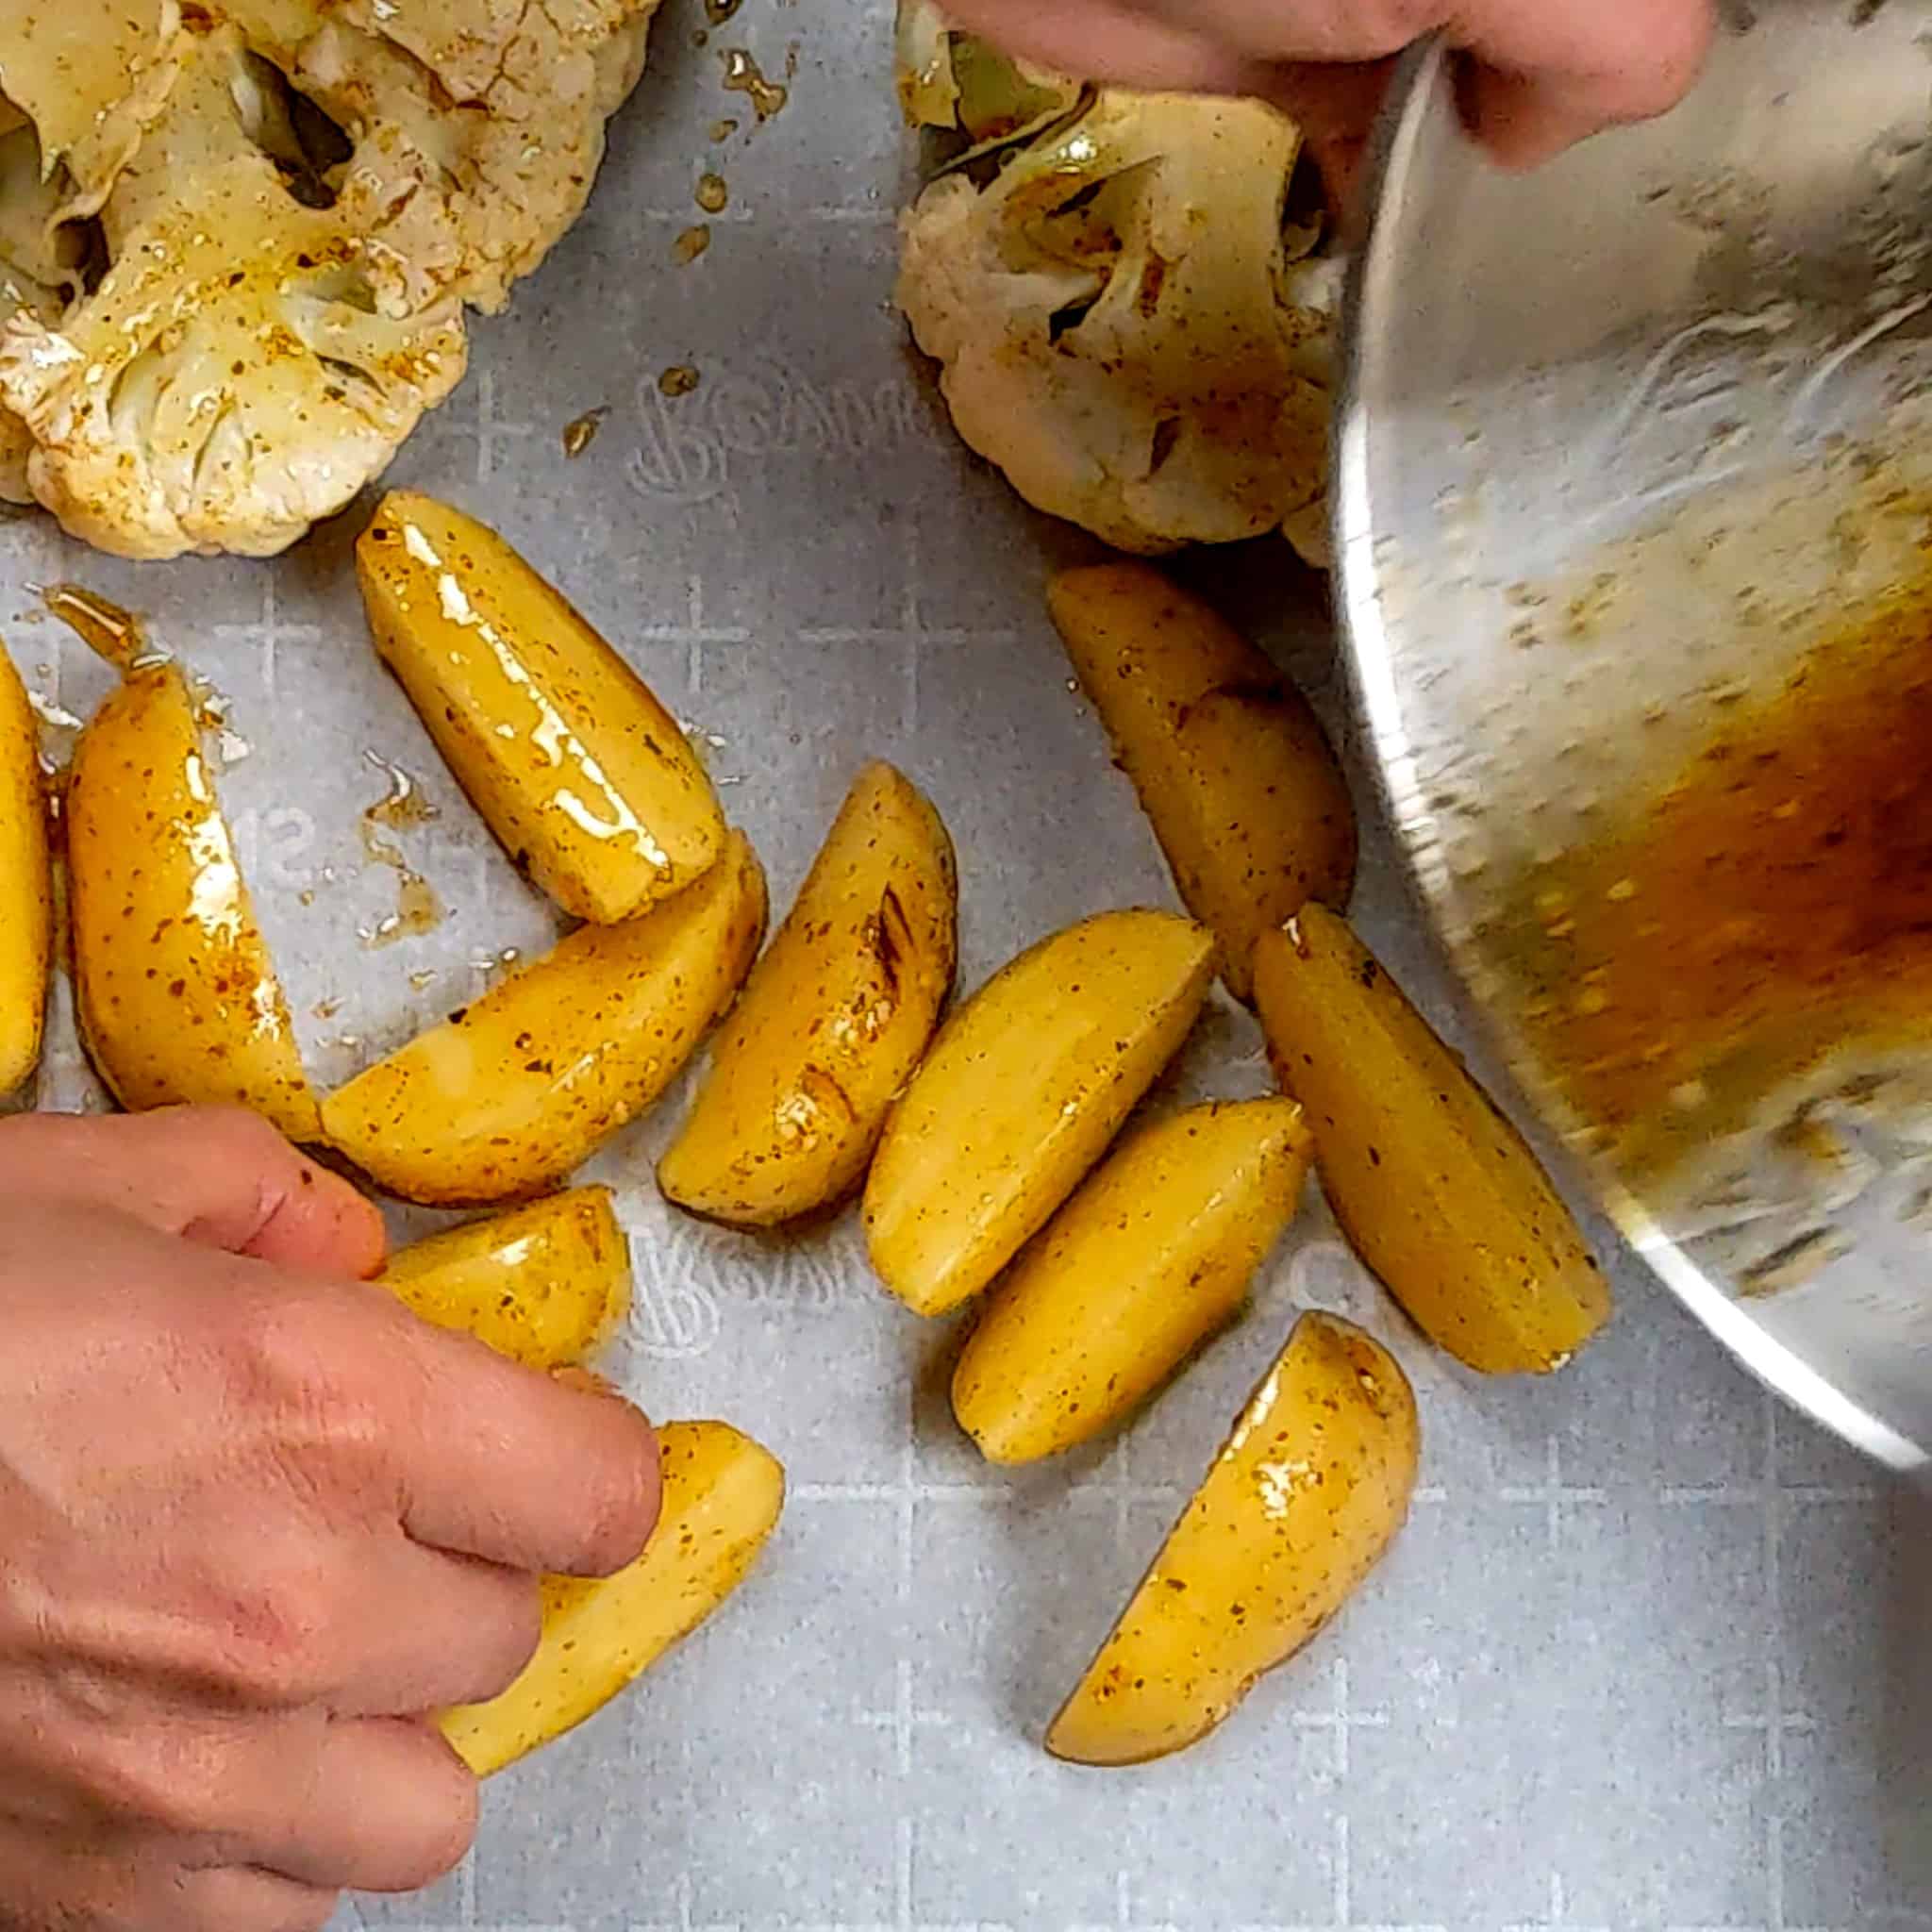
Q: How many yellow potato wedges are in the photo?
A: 12